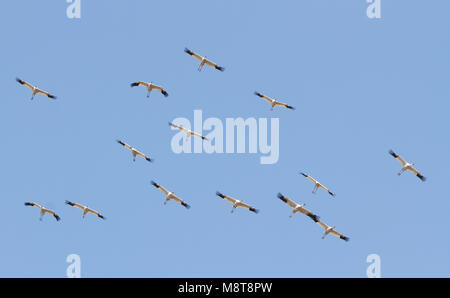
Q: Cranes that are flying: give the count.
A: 14